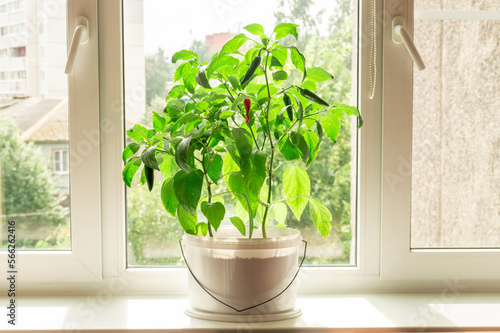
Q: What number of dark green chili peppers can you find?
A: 4